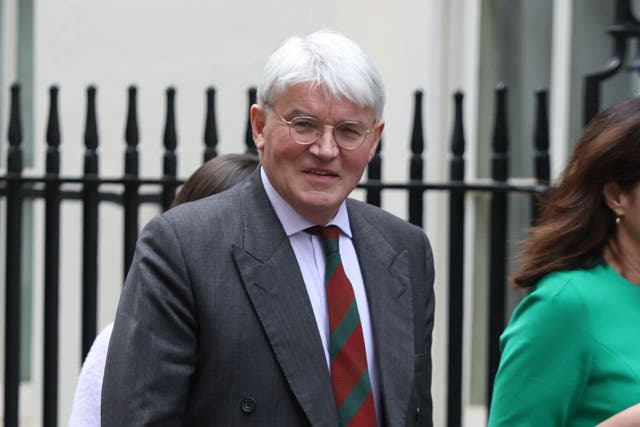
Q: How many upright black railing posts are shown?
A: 12